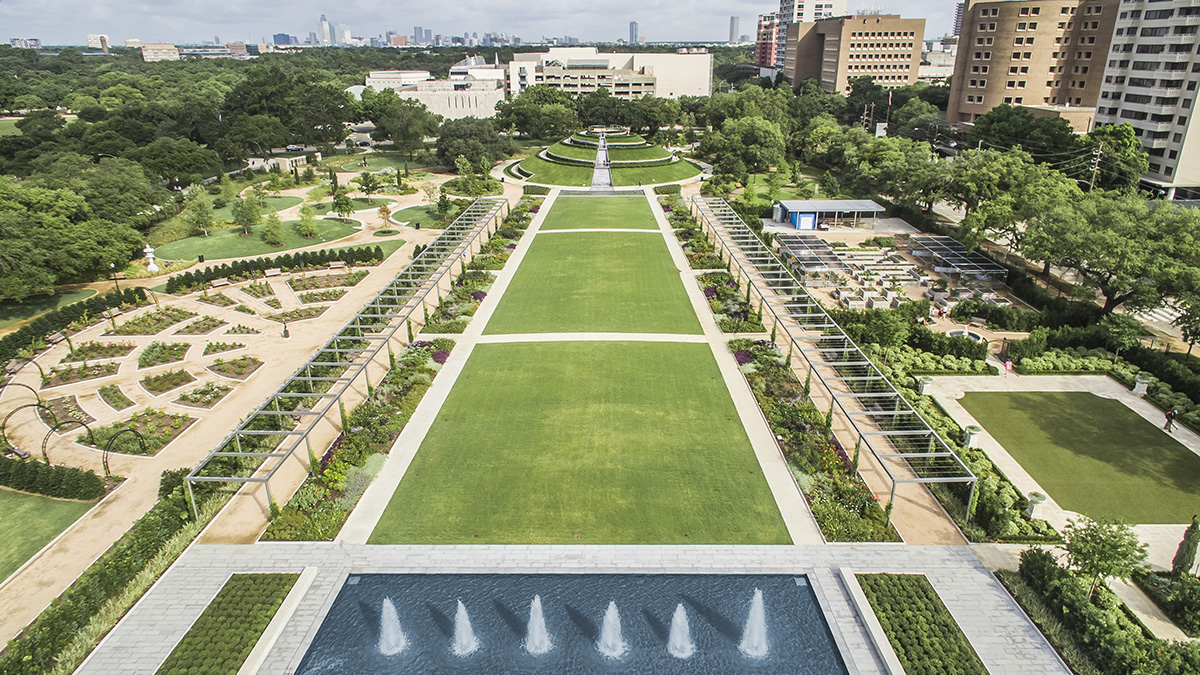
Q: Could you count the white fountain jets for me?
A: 6